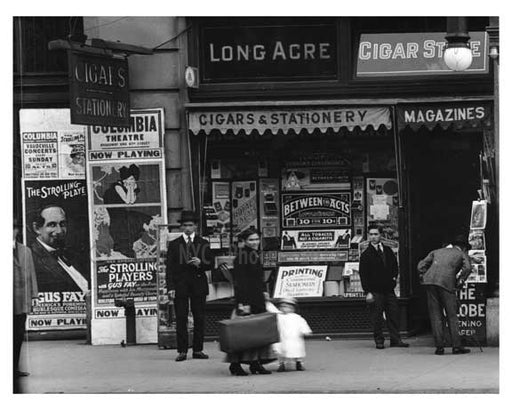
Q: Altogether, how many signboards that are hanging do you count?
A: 1